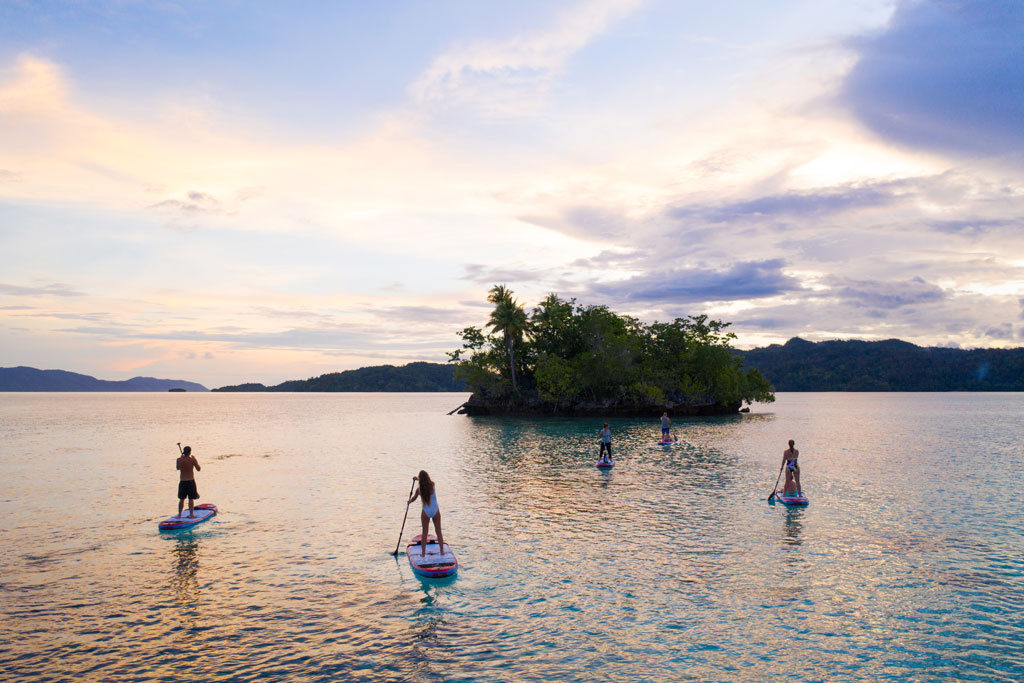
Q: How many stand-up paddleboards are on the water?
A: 5